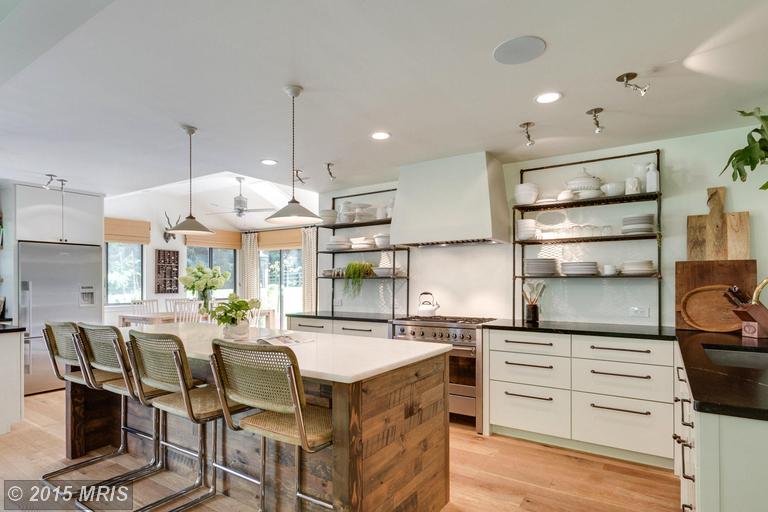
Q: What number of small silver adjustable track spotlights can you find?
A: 7